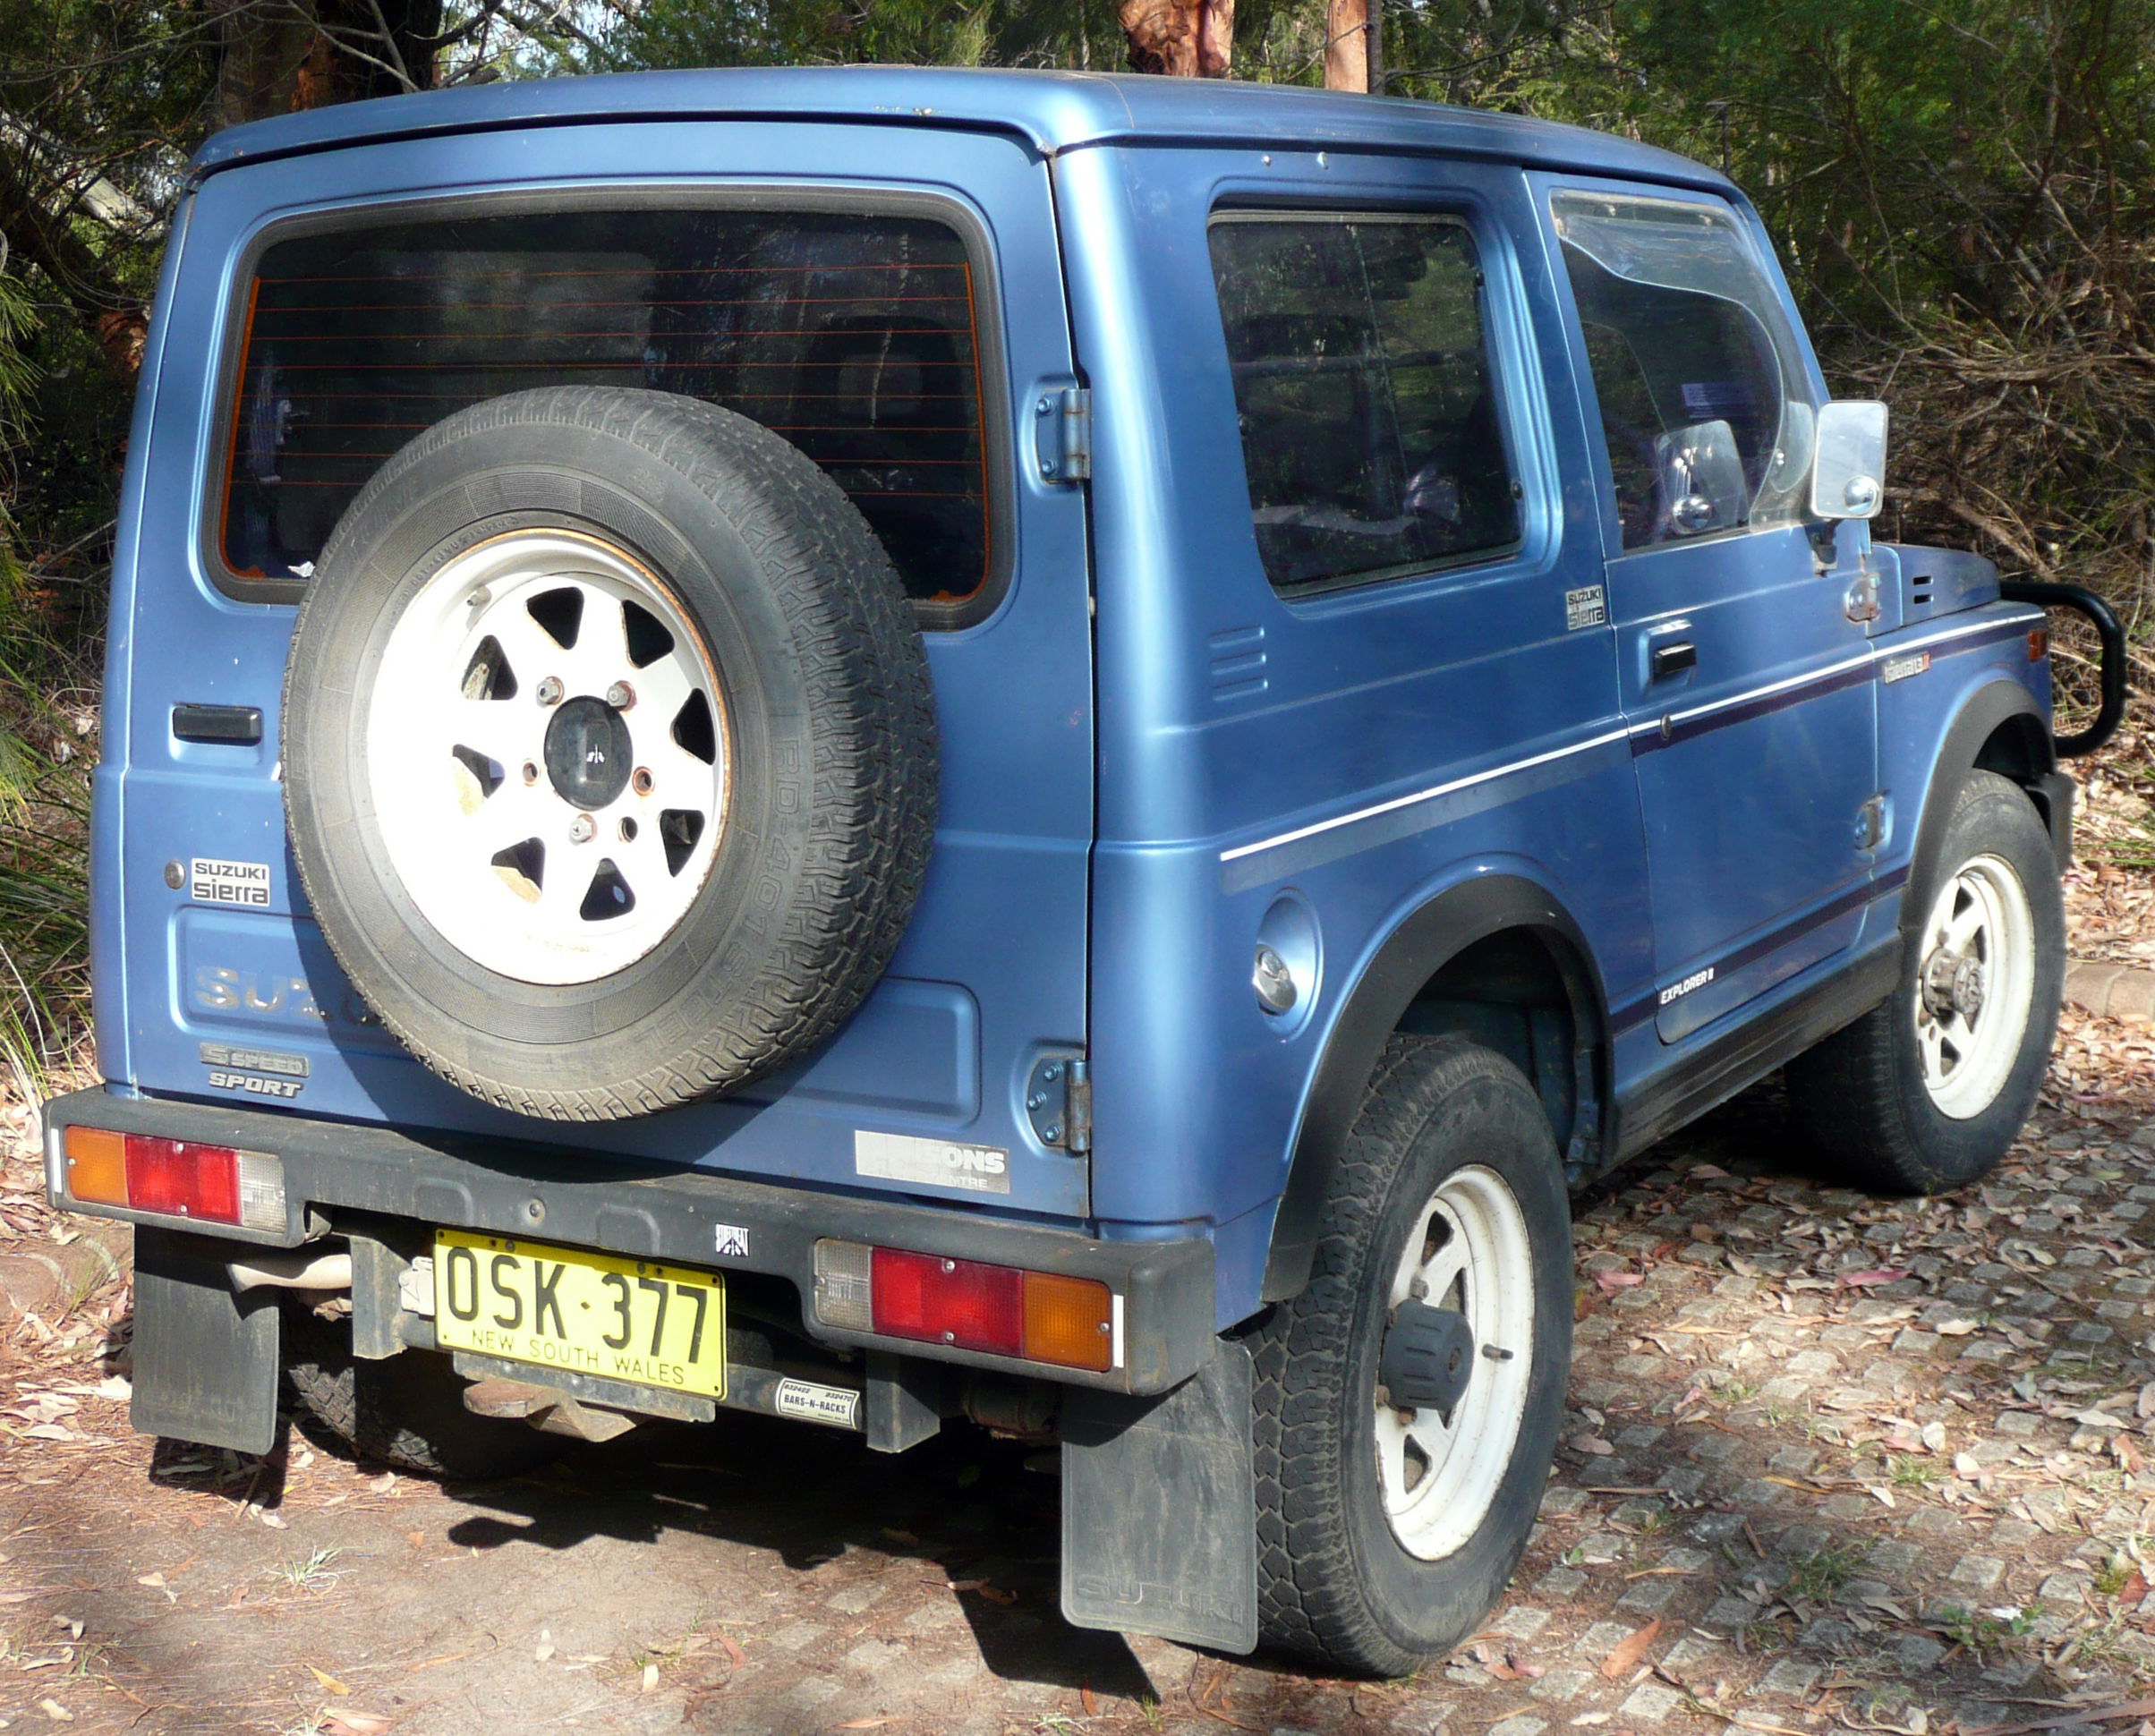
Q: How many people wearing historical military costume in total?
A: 0